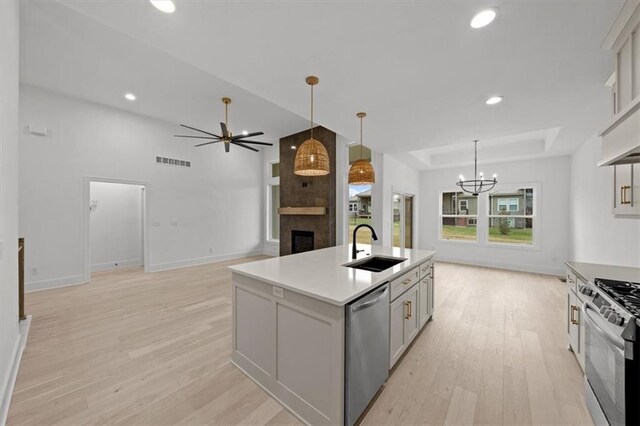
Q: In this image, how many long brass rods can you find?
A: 3